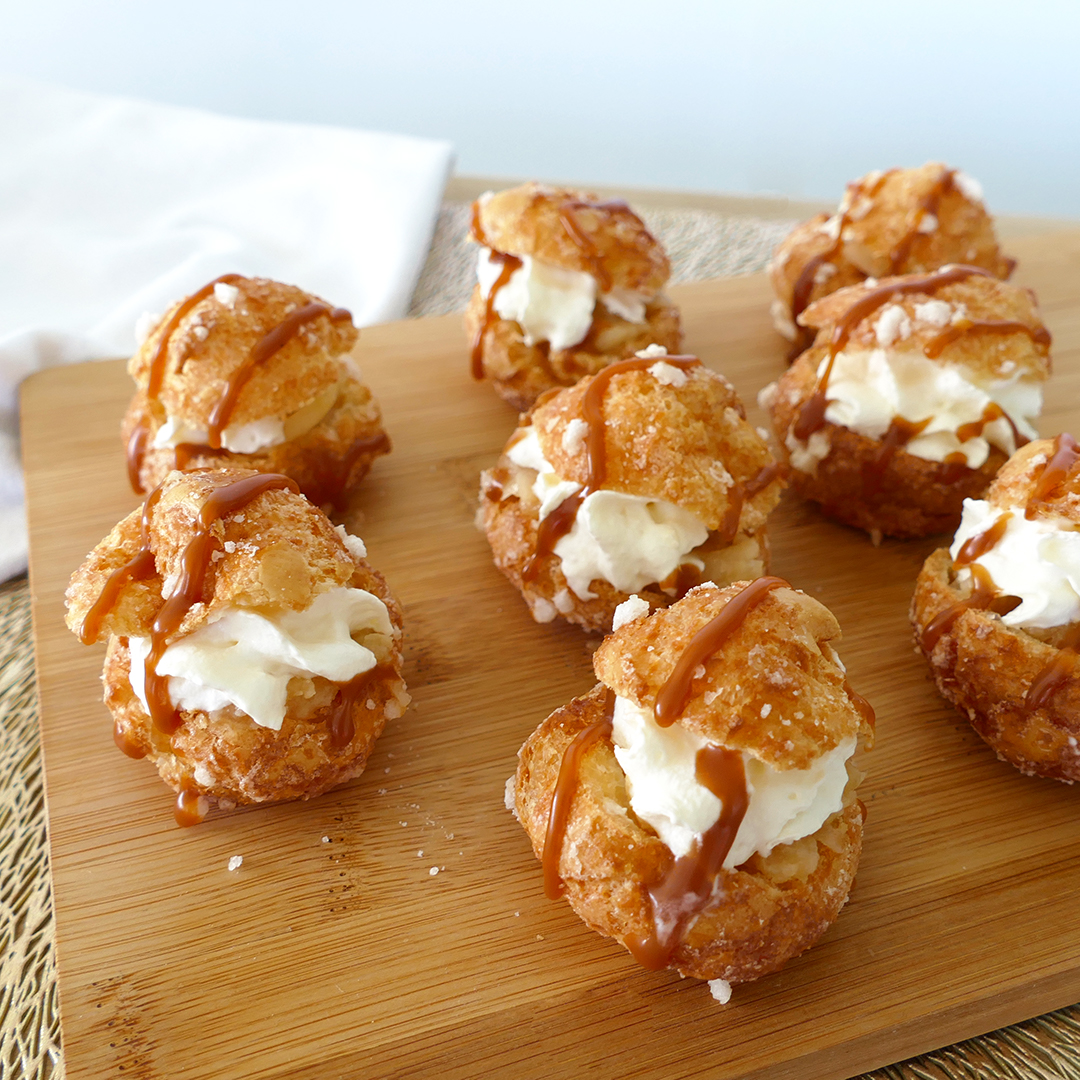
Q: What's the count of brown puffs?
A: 8